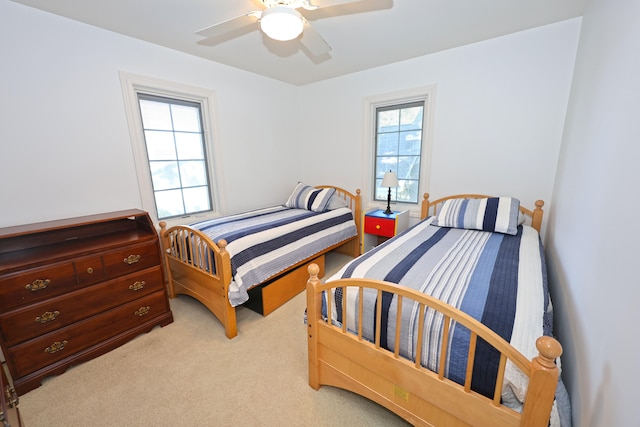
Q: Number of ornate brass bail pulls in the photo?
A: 6